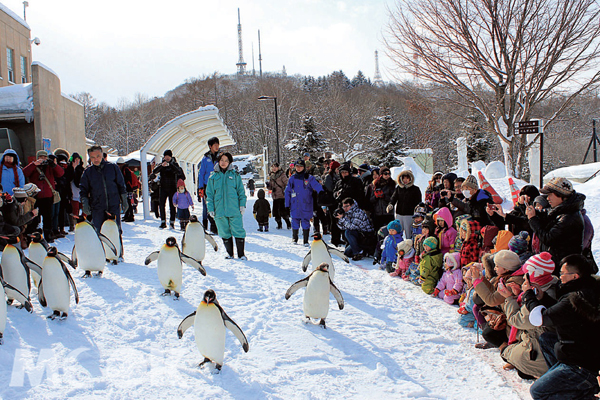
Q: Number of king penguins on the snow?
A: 11